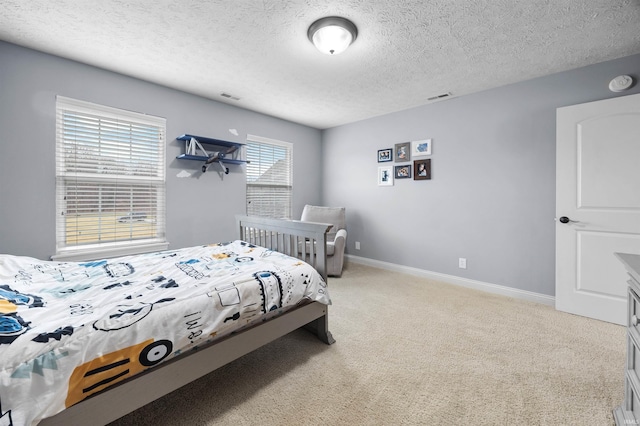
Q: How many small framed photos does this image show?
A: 6